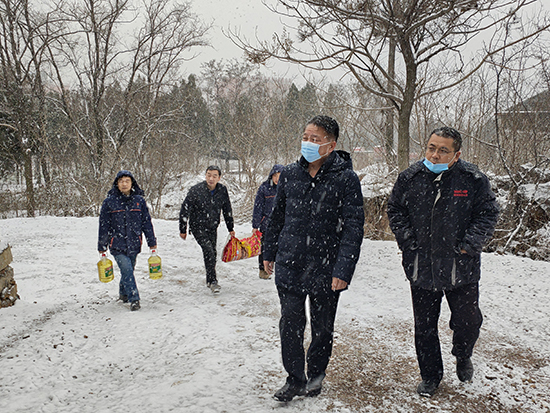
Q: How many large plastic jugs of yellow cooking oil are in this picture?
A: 2